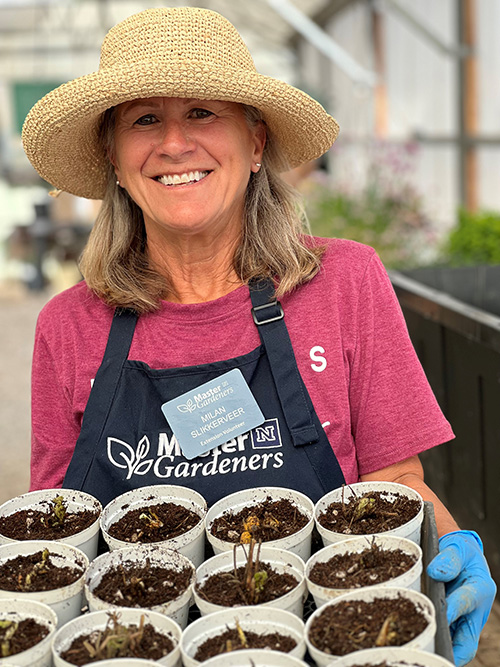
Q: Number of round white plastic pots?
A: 15